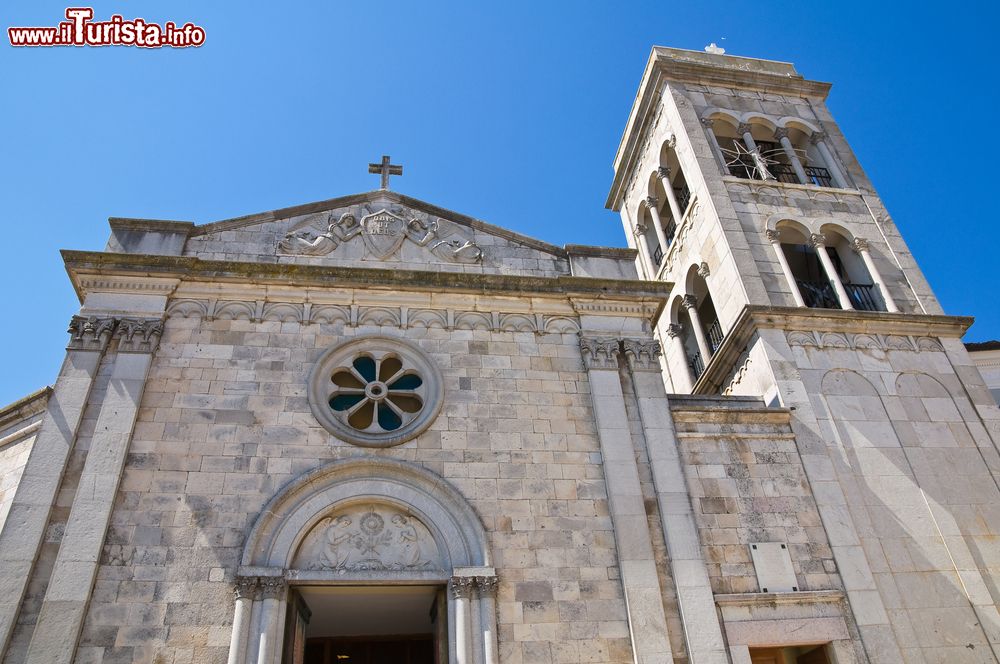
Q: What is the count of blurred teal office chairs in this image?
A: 0